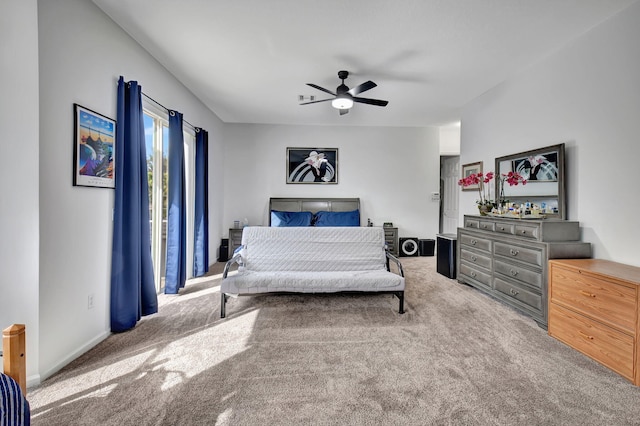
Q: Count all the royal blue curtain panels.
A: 3